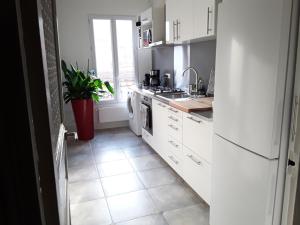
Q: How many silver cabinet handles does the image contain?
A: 11